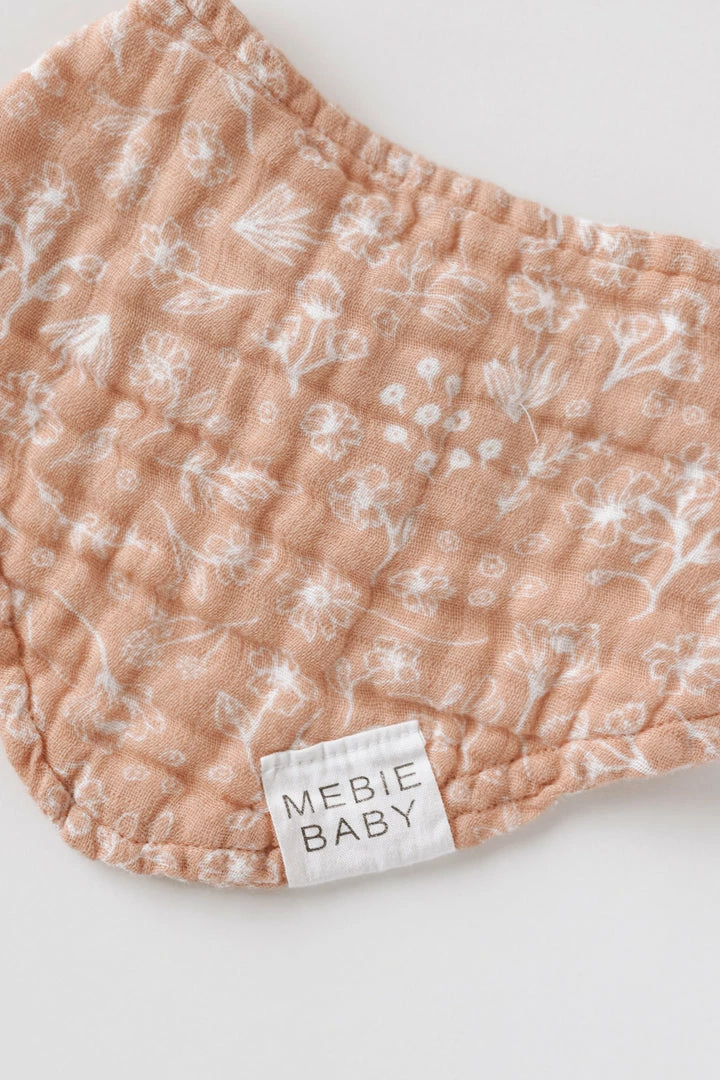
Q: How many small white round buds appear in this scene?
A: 9